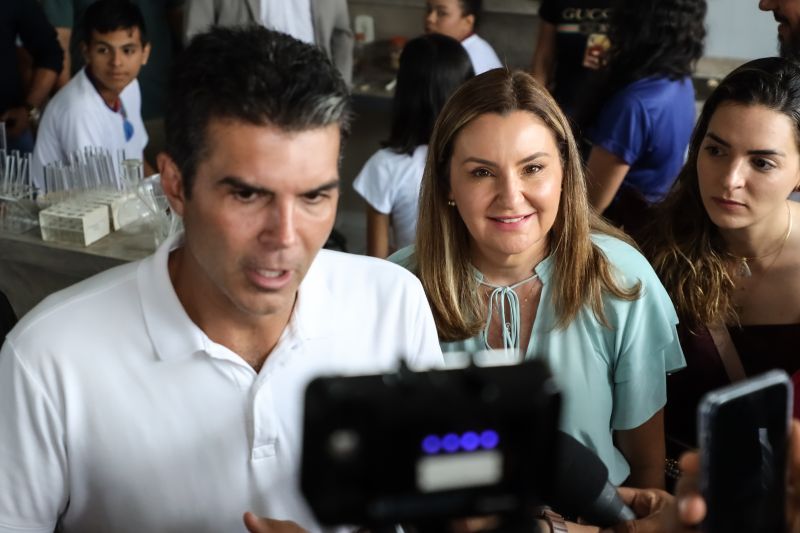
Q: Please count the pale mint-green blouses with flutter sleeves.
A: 1